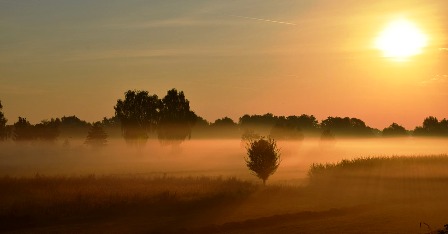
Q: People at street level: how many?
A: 0